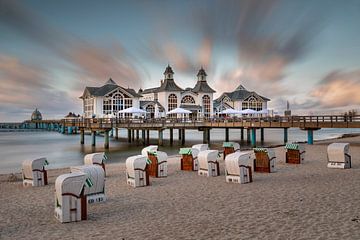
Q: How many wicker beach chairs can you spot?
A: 15